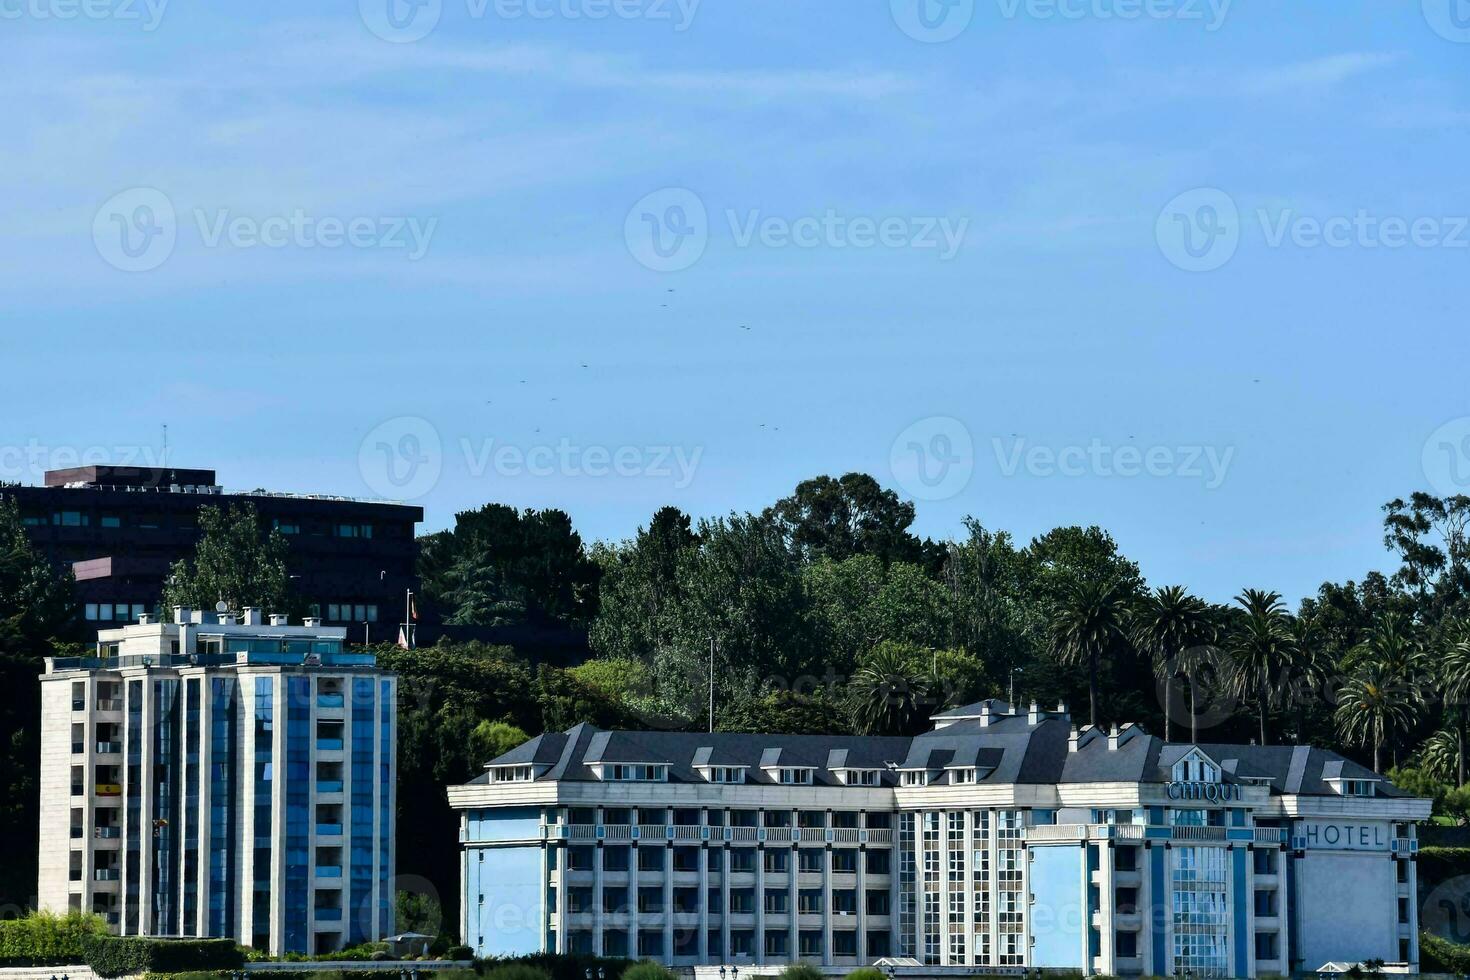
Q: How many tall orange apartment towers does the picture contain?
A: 0